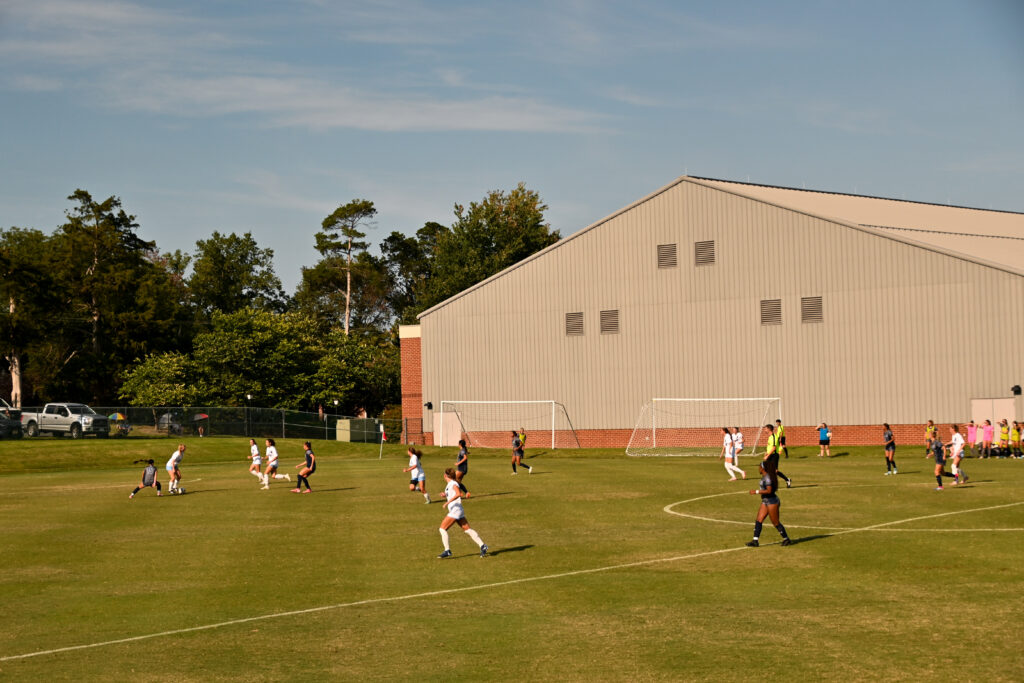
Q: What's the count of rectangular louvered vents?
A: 6